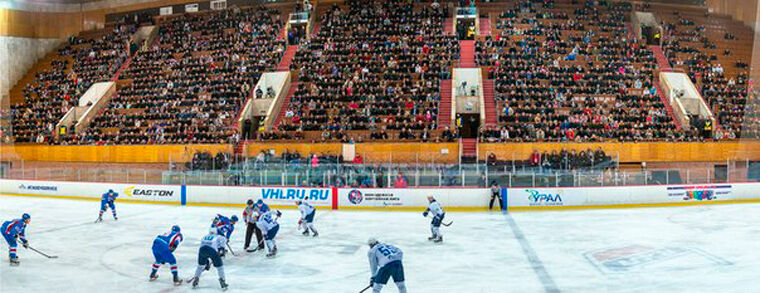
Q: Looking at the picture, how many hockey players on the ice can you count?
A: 10